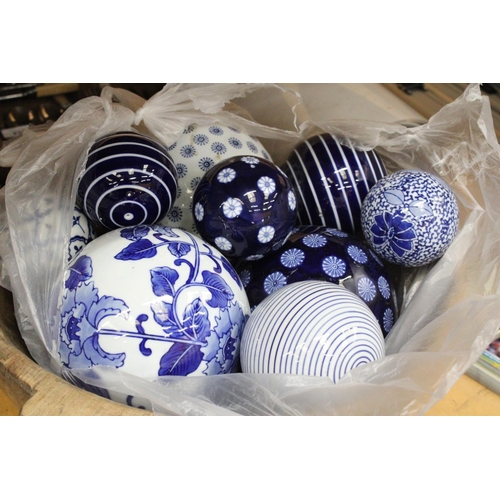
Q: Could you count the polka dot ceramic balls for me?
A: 3